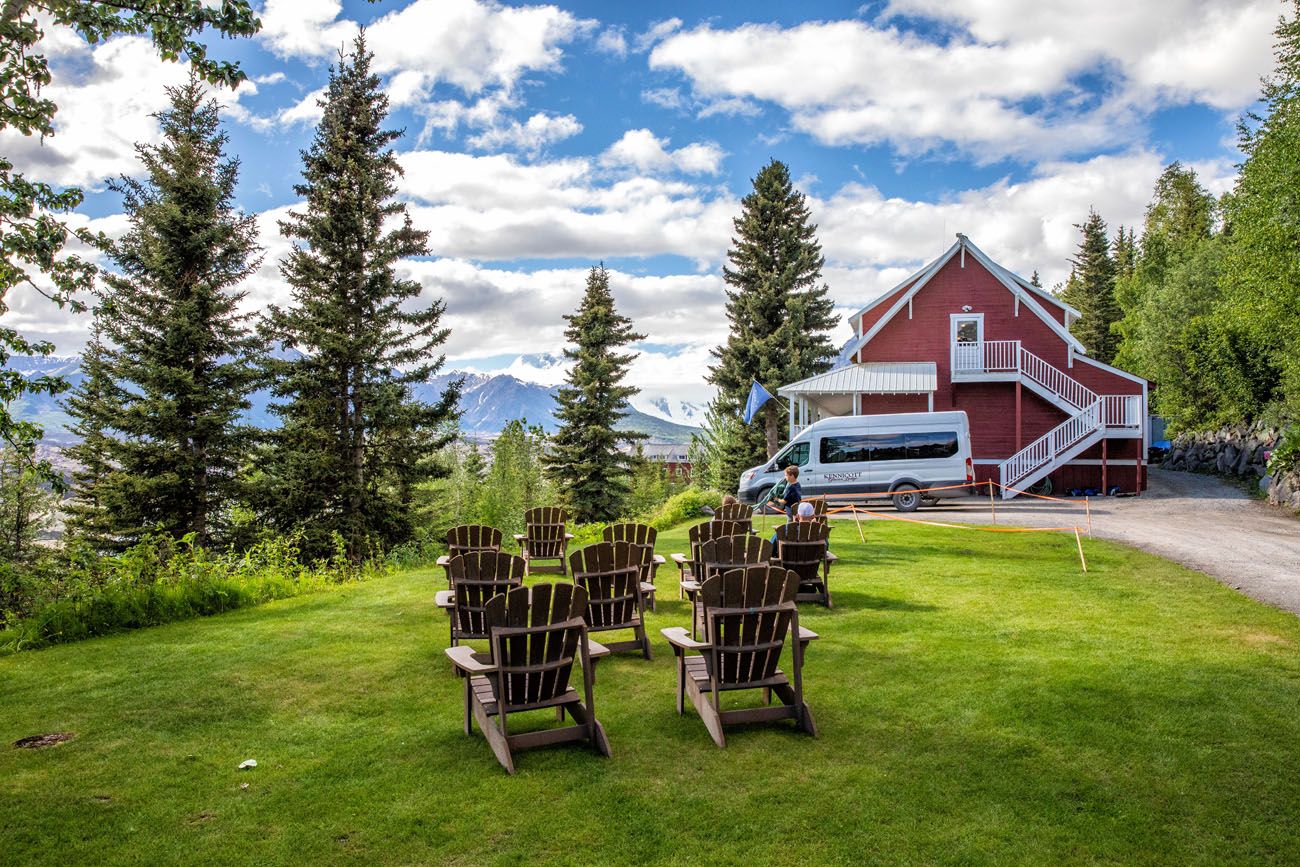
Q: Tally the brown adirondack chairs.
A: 12